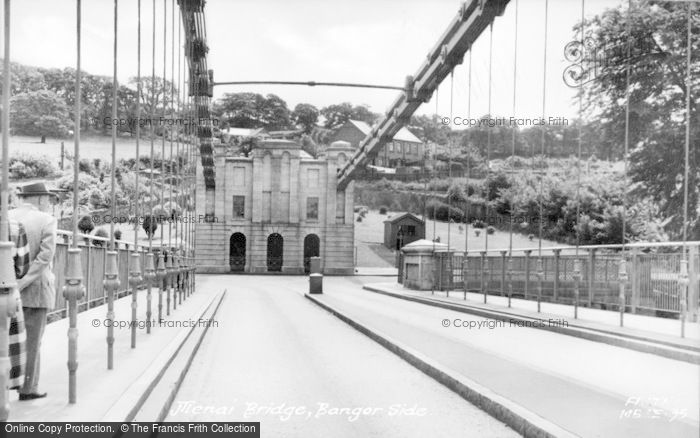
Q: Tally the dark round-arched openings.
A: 3